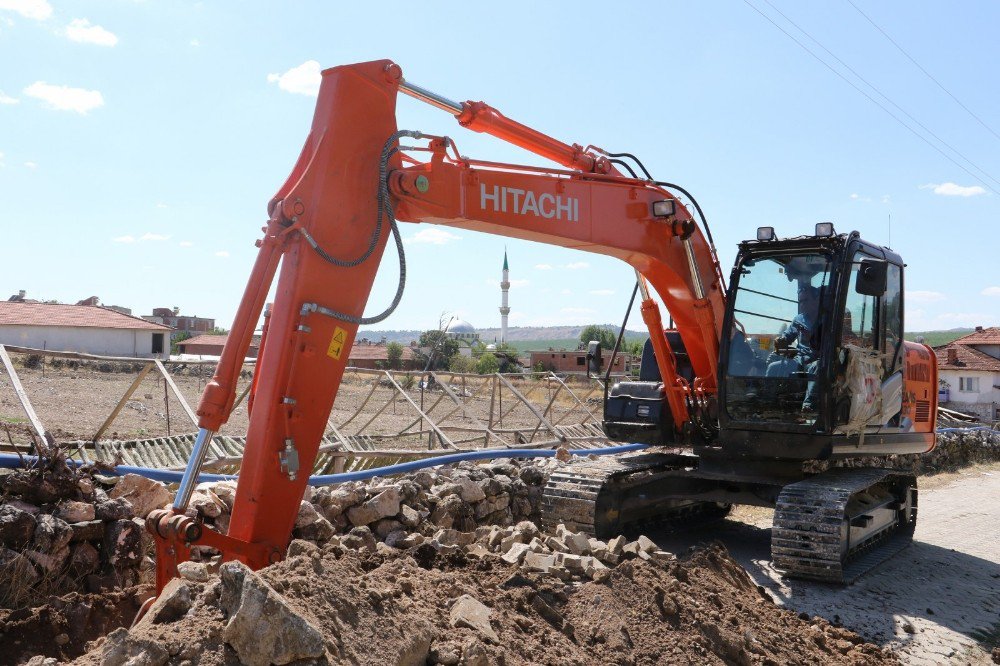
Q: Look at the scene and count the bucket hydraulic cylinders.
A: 1